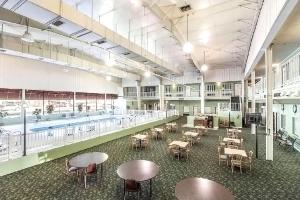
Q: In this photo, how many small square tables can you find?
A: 9